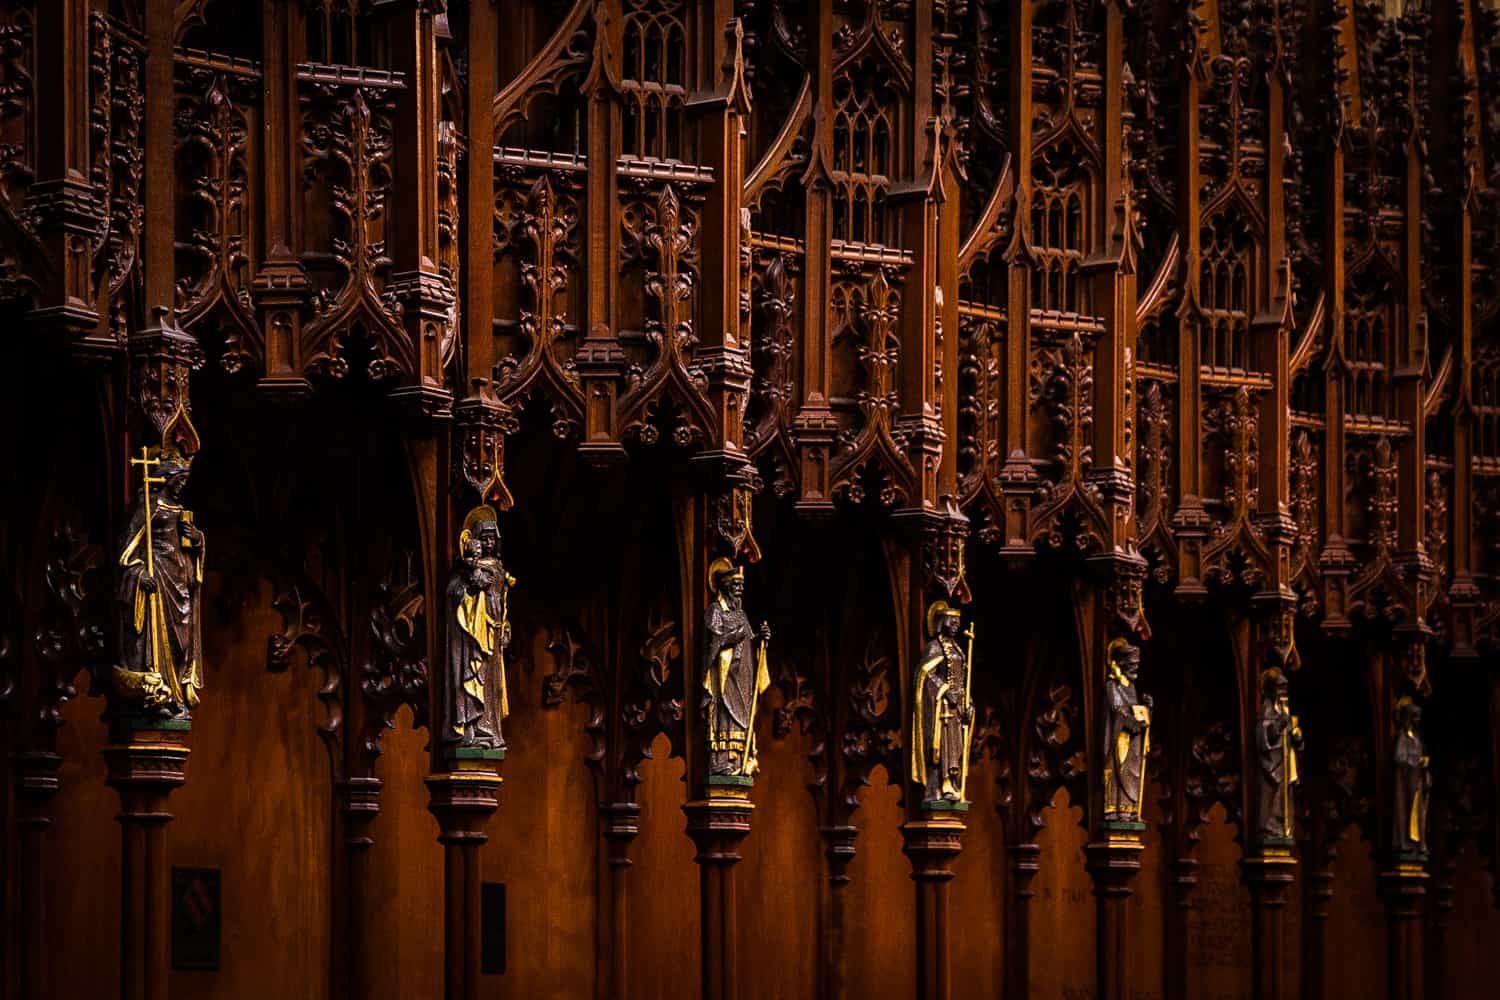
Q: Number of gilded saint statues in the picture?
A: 7